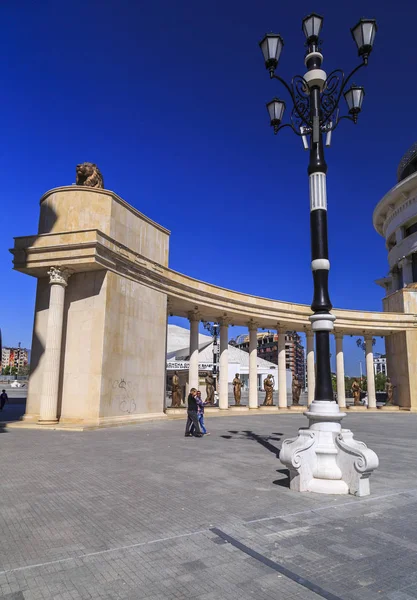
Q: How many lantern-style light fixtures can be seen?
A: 5